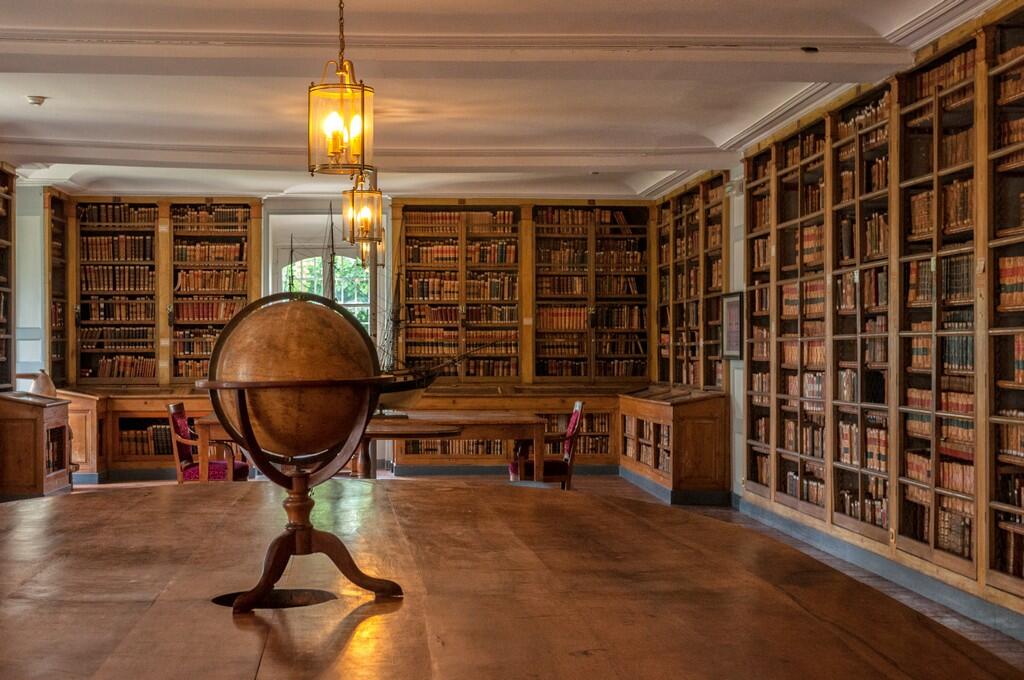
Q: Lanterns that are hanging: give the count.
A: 3